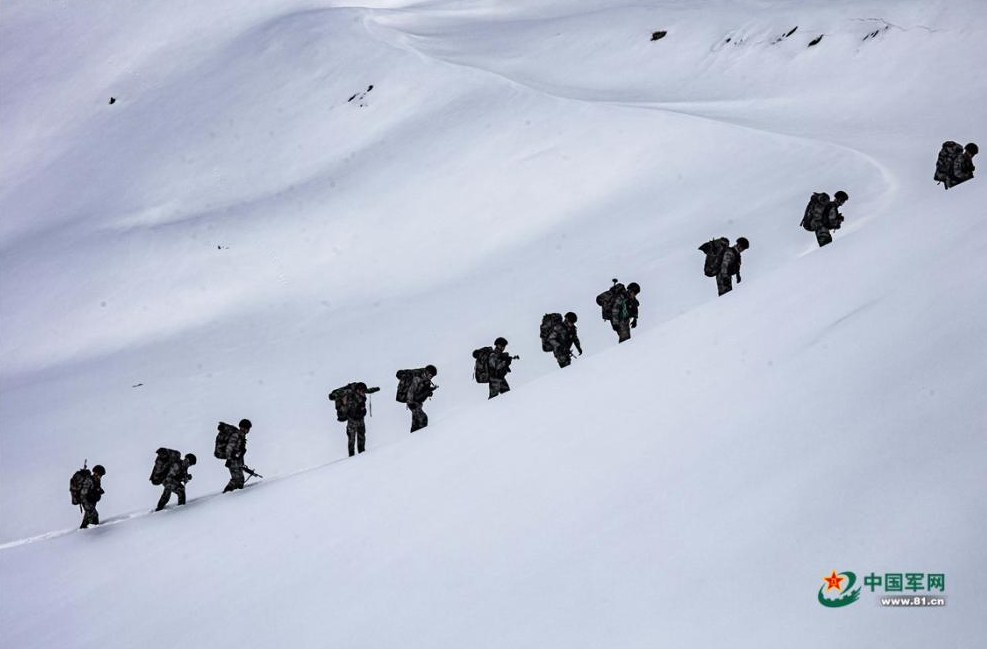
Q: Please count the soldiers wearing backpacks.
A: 11